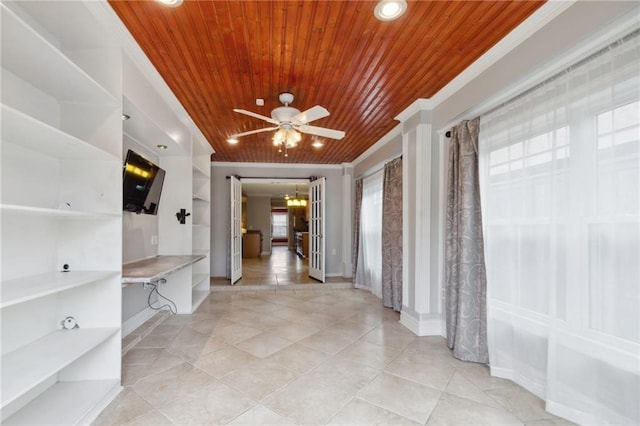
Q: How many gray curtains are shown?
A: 3